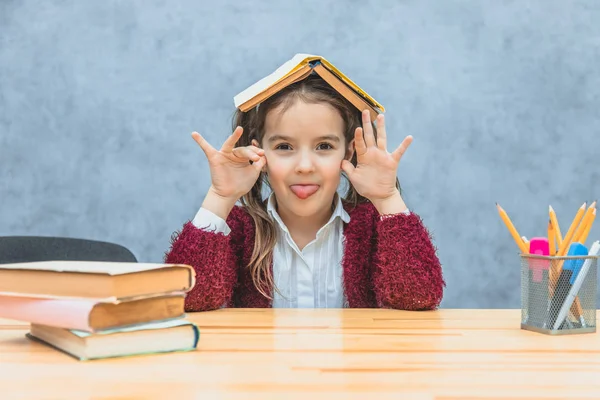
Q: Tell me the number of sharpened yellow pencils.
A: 6